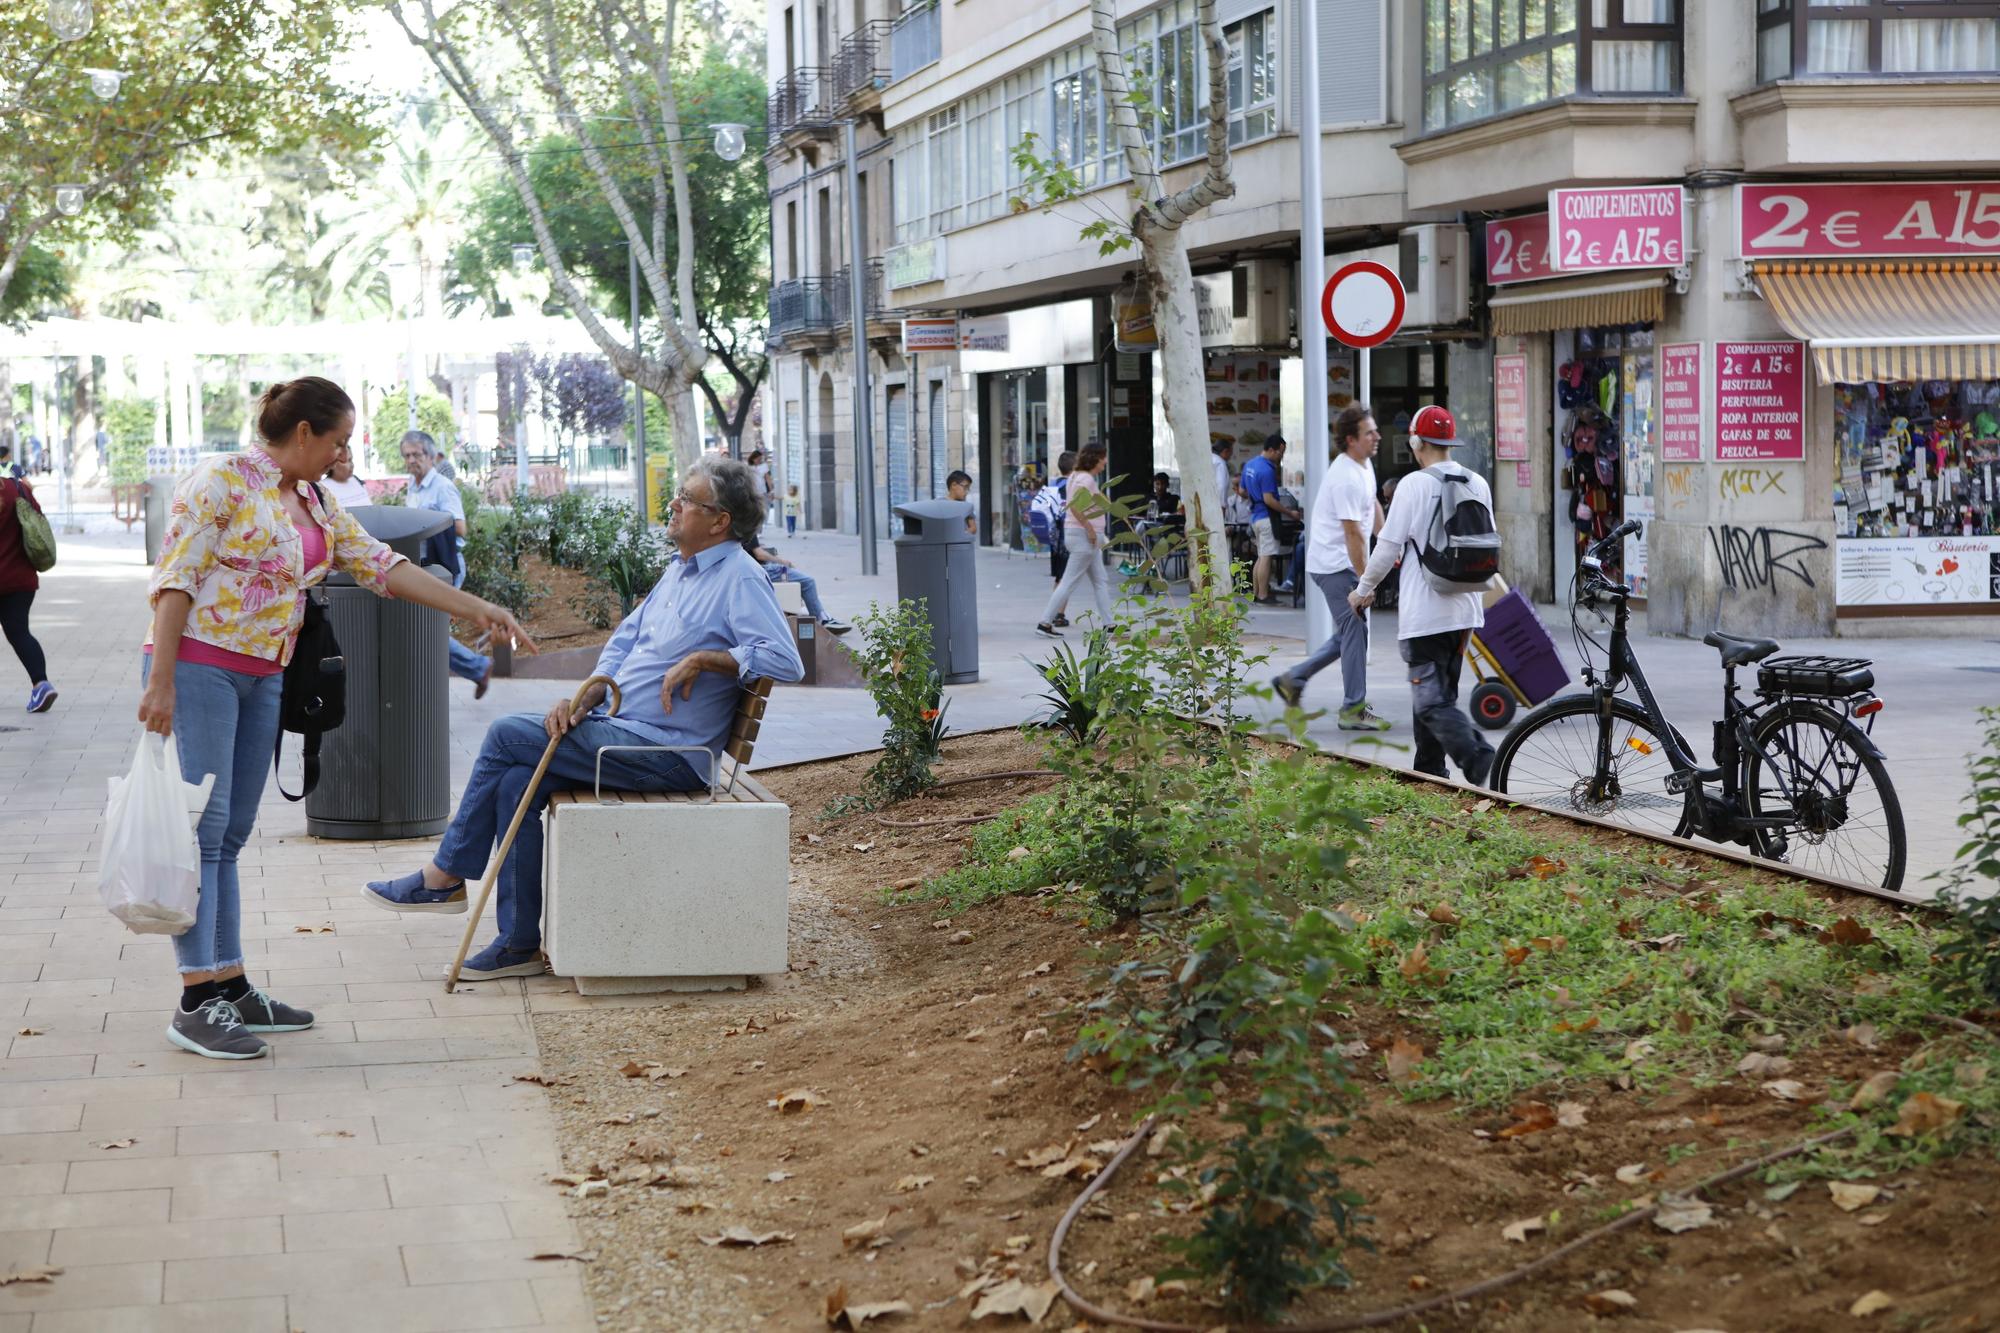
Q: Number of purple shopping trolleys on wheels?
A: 1